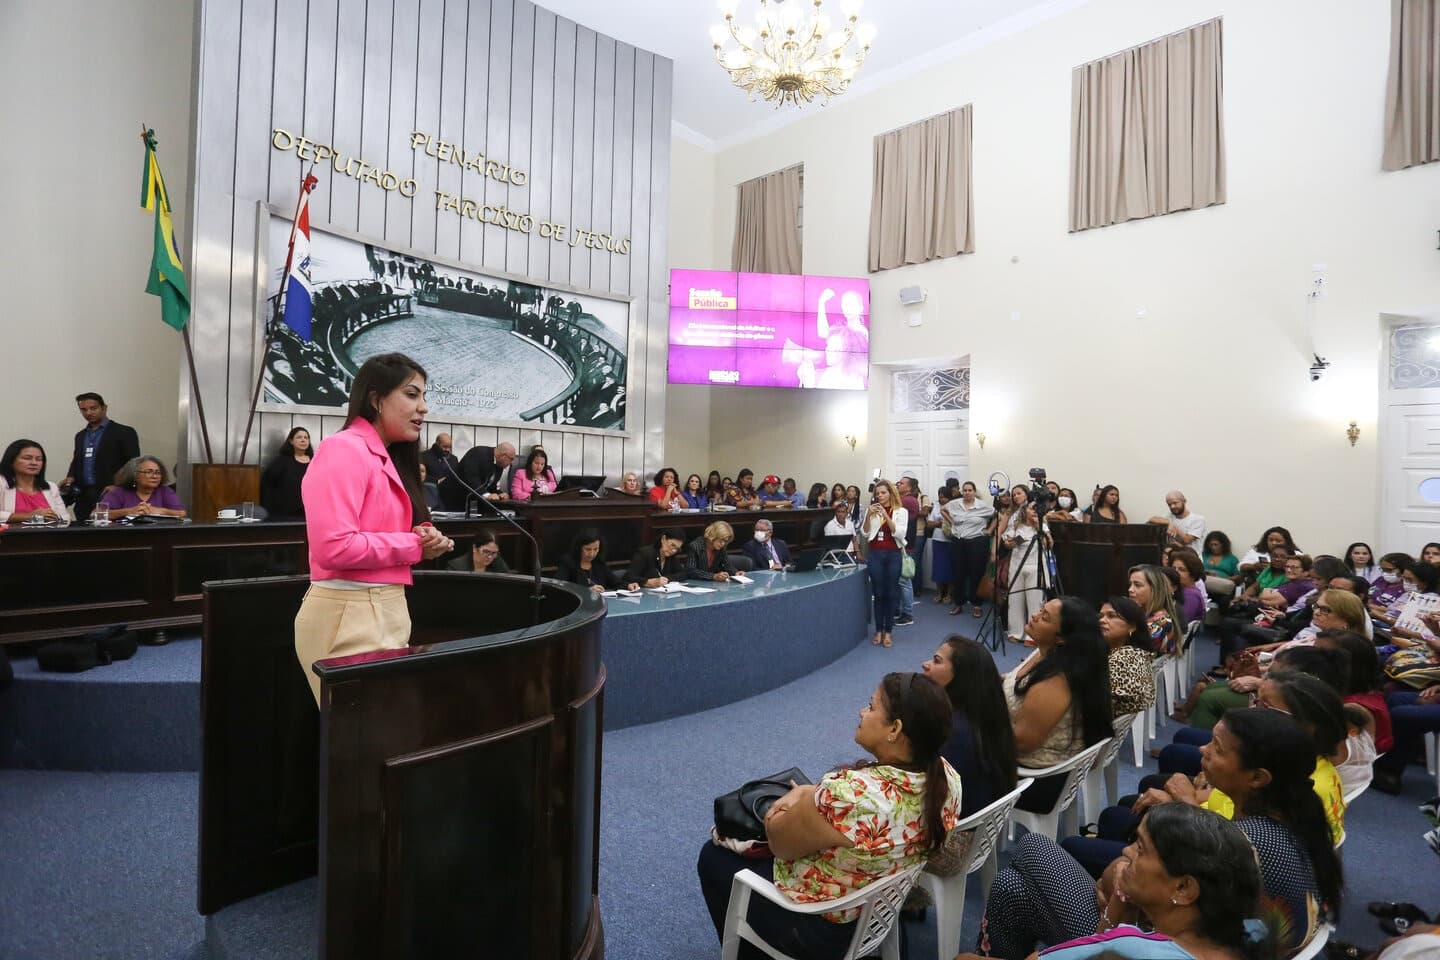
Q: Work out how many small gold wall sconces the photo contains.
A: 3